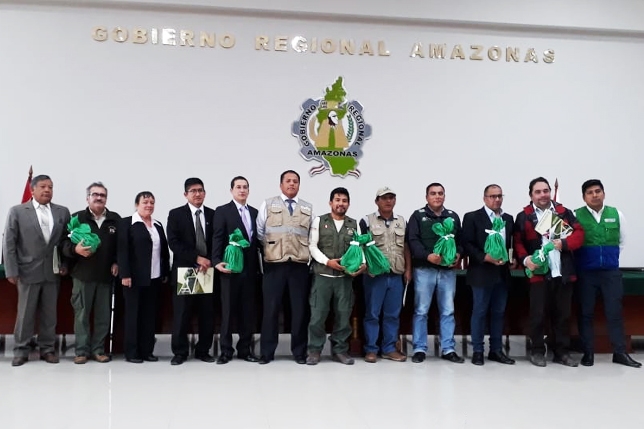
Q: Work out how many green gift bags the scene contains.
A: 7